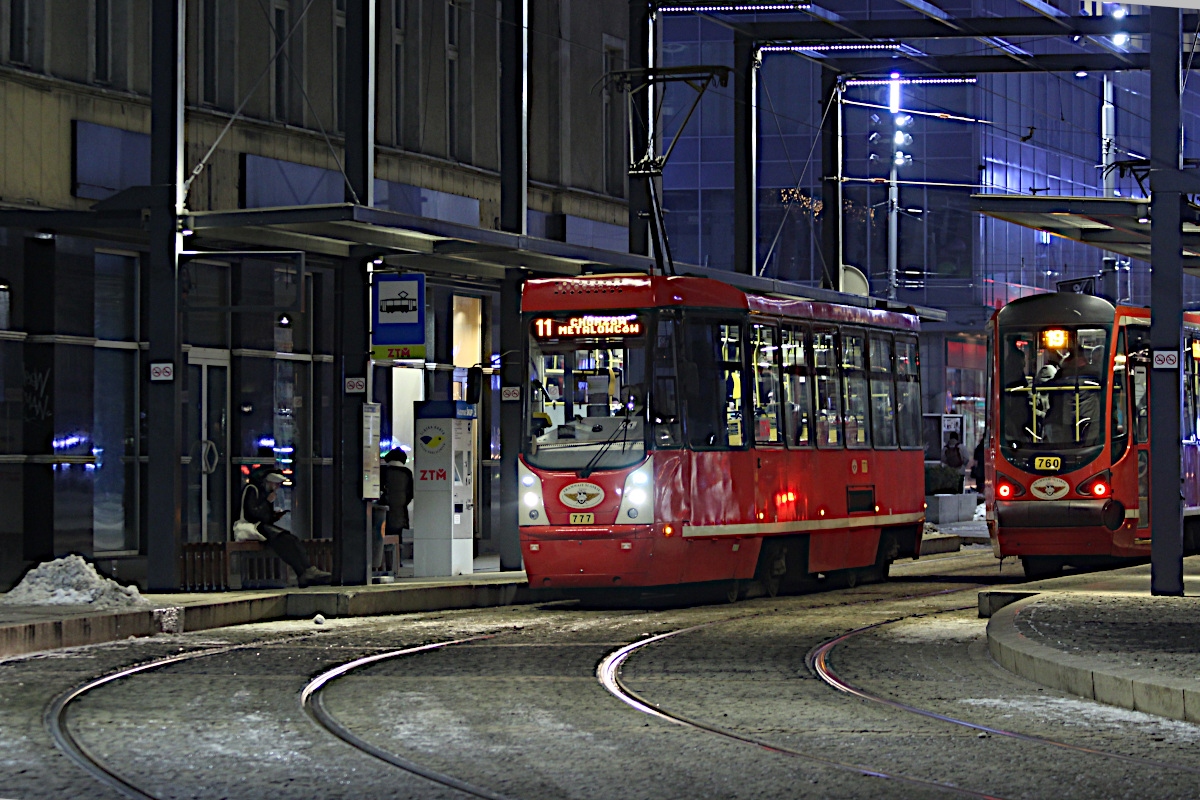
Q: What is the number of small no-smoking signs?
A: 4